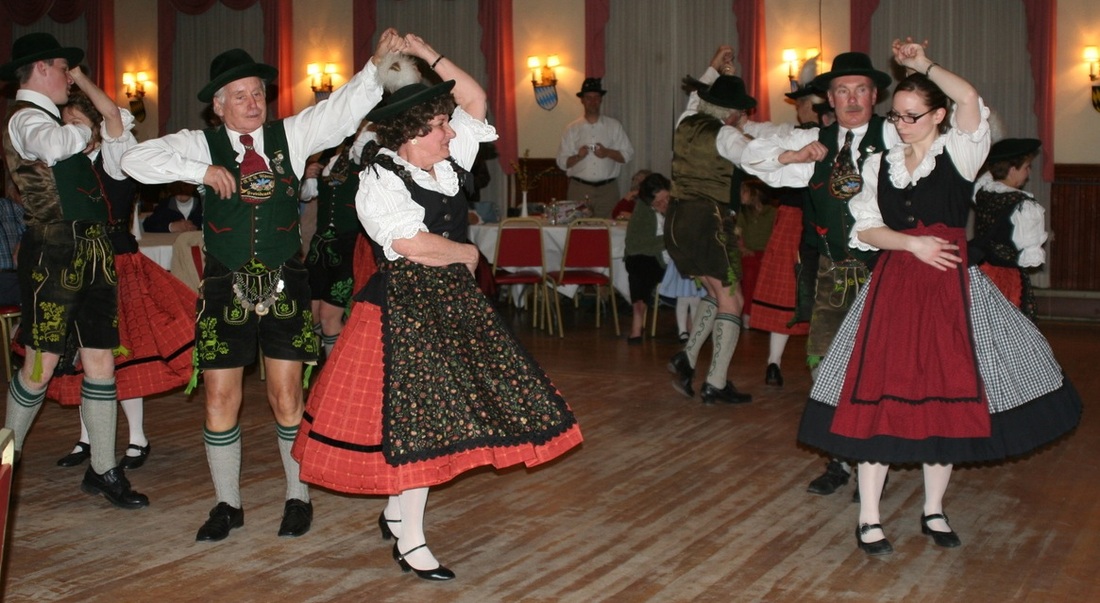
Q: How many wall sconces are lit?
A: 5